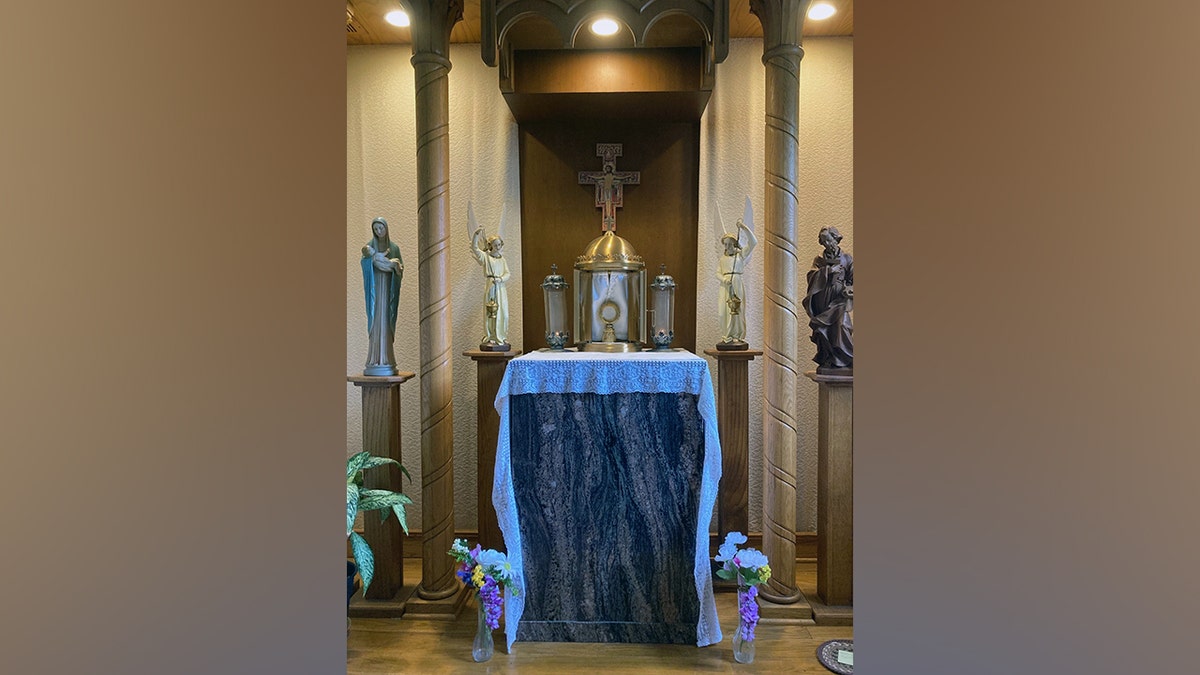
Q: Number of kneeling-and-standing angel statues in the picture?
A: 2